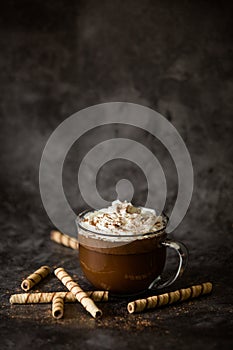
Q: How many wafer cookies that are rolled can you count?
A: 6